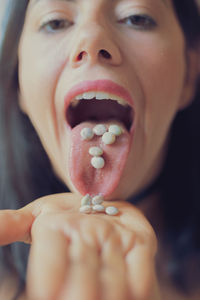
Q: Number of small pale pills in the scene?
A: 11